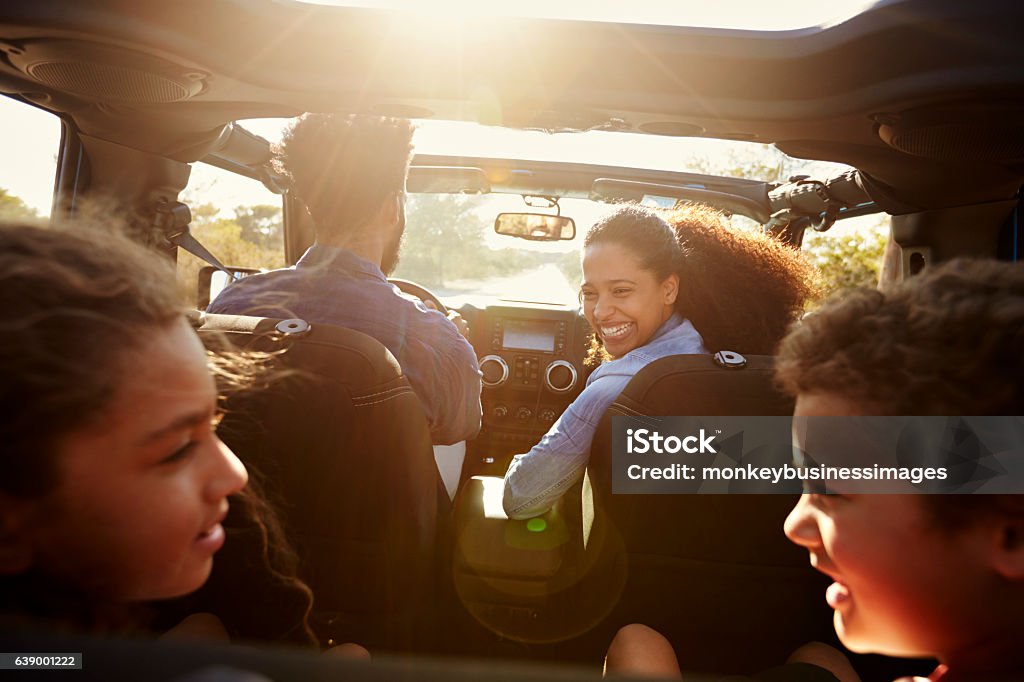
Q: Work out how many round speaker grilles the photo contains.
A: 2